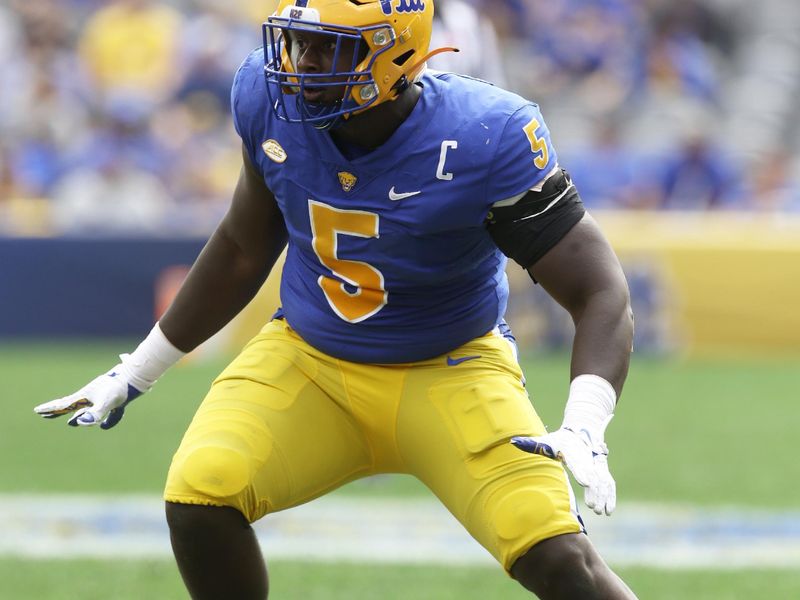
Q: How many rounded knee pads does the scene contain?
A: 2